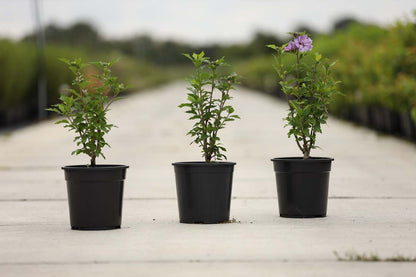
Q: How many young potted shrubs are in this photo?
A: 3